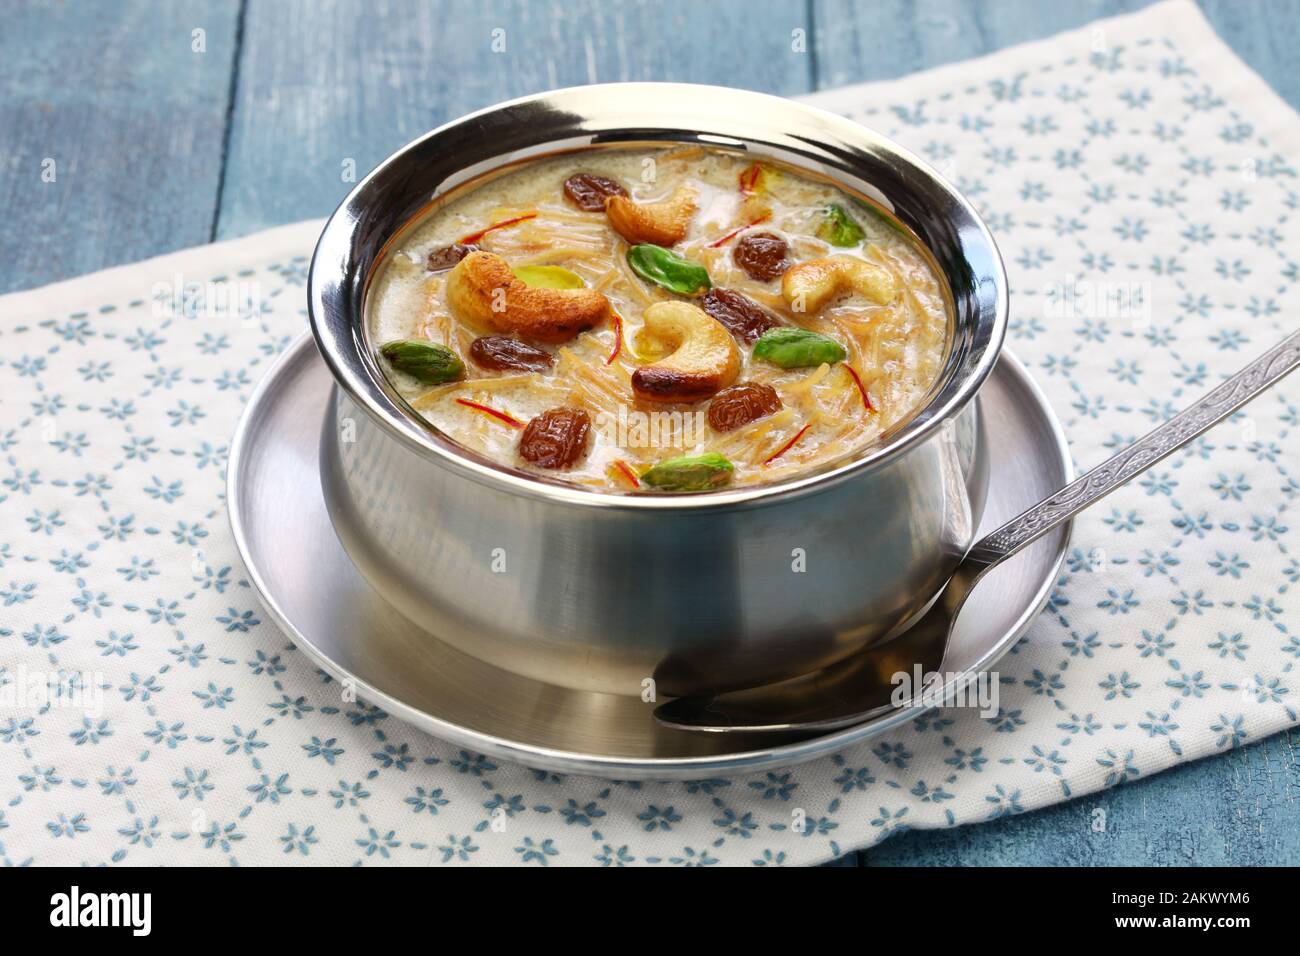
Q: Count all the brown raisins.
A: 7